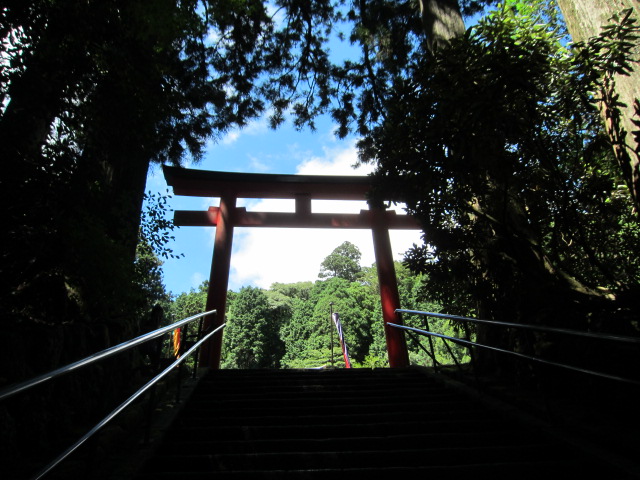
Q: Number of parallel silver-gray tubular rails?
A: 4